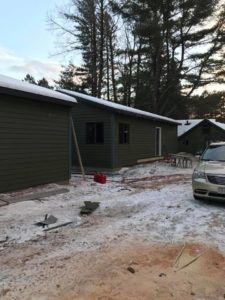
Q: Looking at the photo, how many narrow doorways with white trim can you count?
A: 1